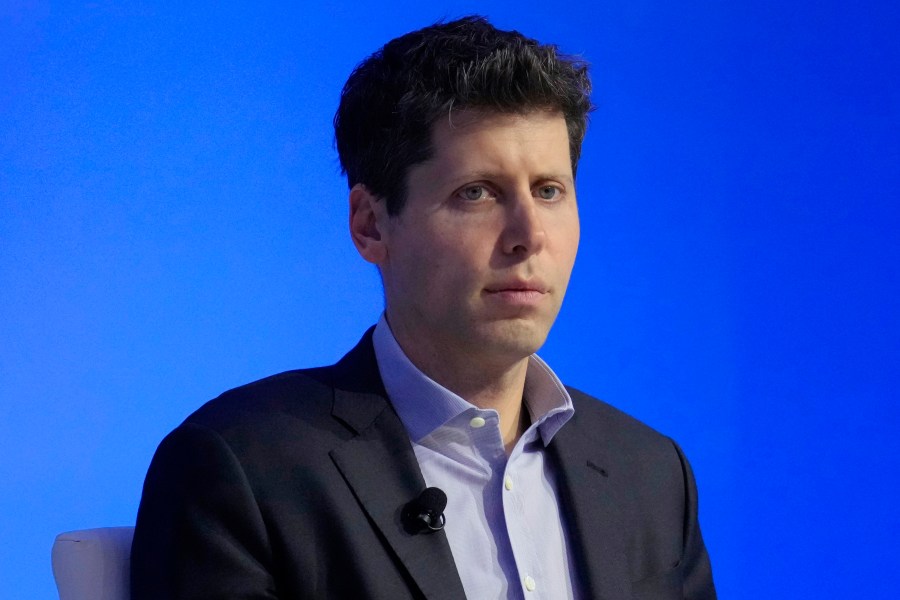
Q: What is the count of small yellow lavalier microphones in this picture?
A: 0